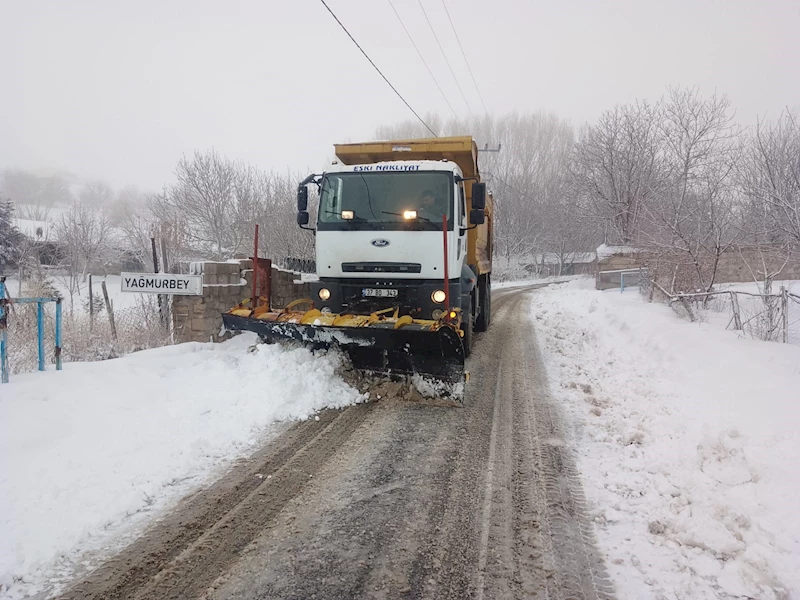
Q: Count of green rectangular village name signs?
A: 0